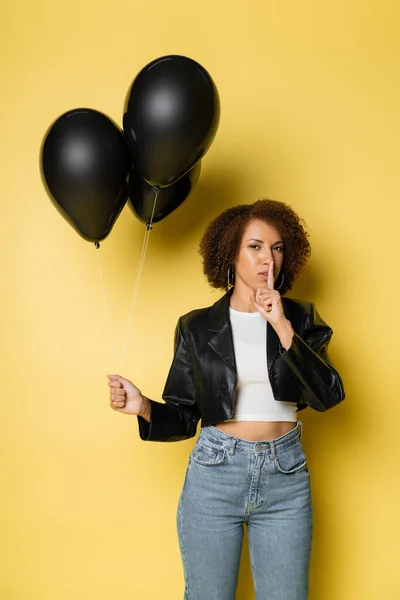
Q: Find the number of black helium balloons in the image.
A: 3